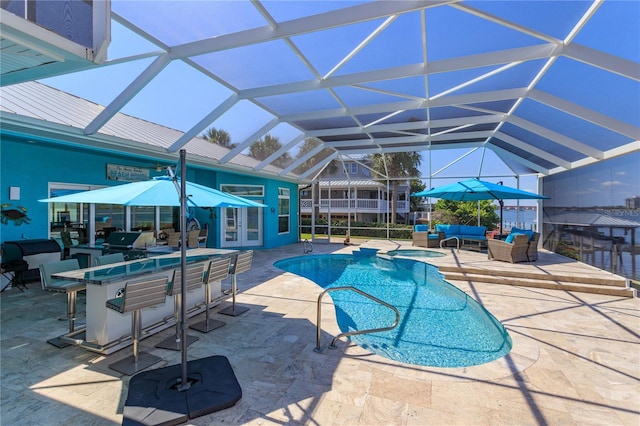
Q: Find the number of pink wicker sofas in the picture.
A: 0